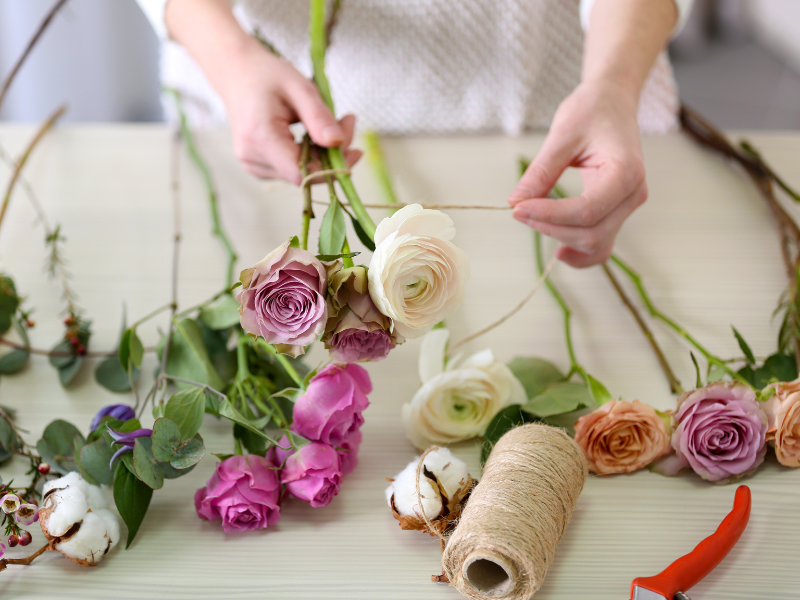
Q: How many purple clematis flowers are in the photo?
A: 2